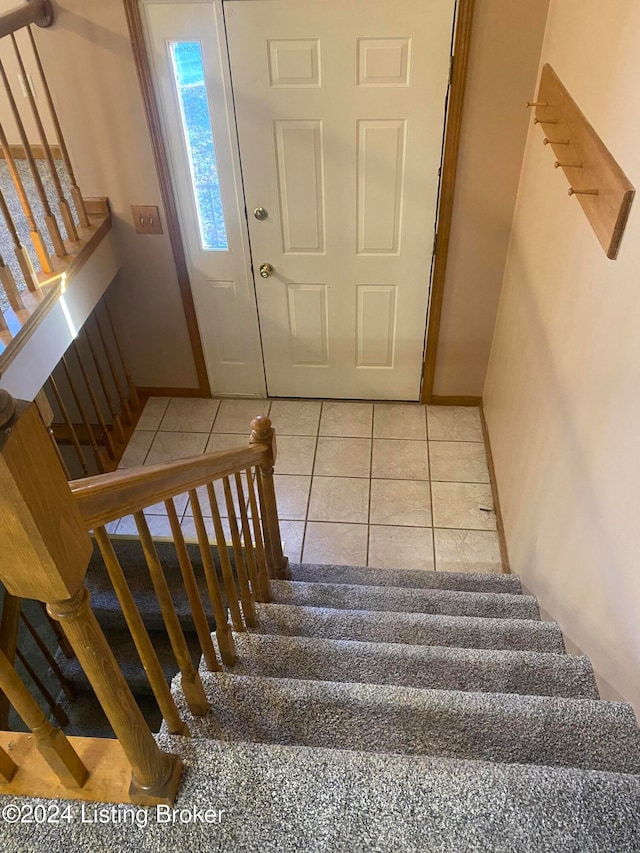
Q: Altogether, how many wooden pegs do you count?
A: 5